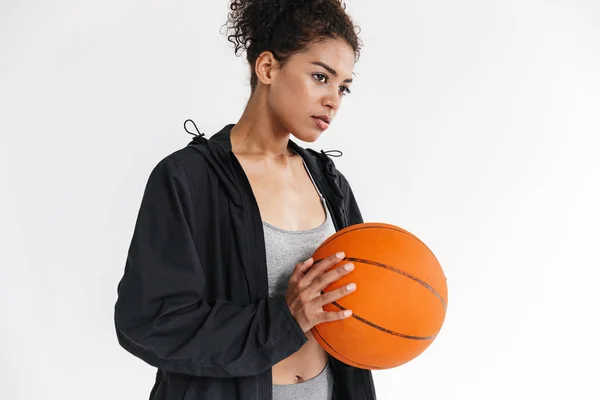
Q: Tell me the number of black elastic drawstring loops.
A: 2